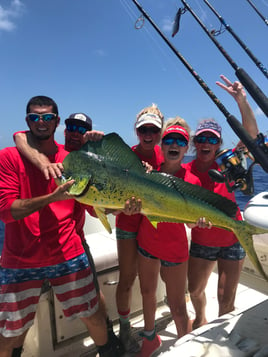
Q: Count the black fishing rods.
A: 4